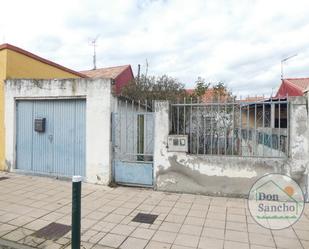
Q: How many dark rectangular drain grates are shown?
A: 2